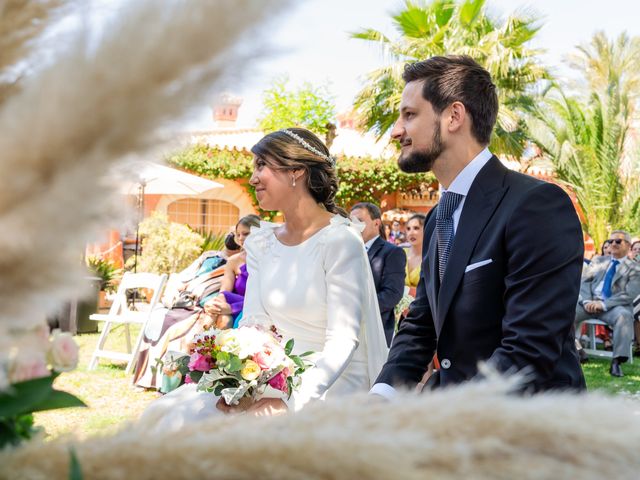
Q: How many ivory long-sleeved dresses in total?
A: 1